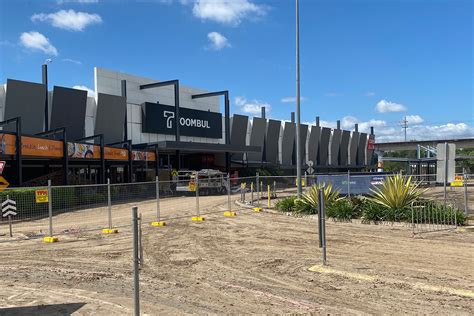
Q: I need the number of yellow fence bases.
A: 6